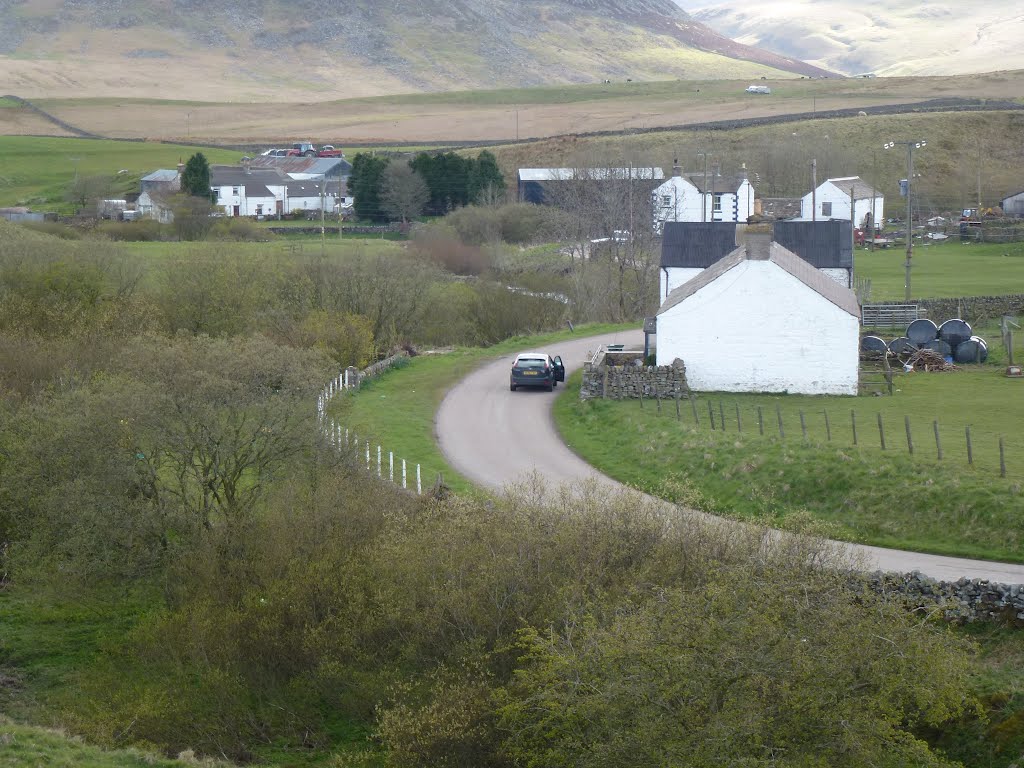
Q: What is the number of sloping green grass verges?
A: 2